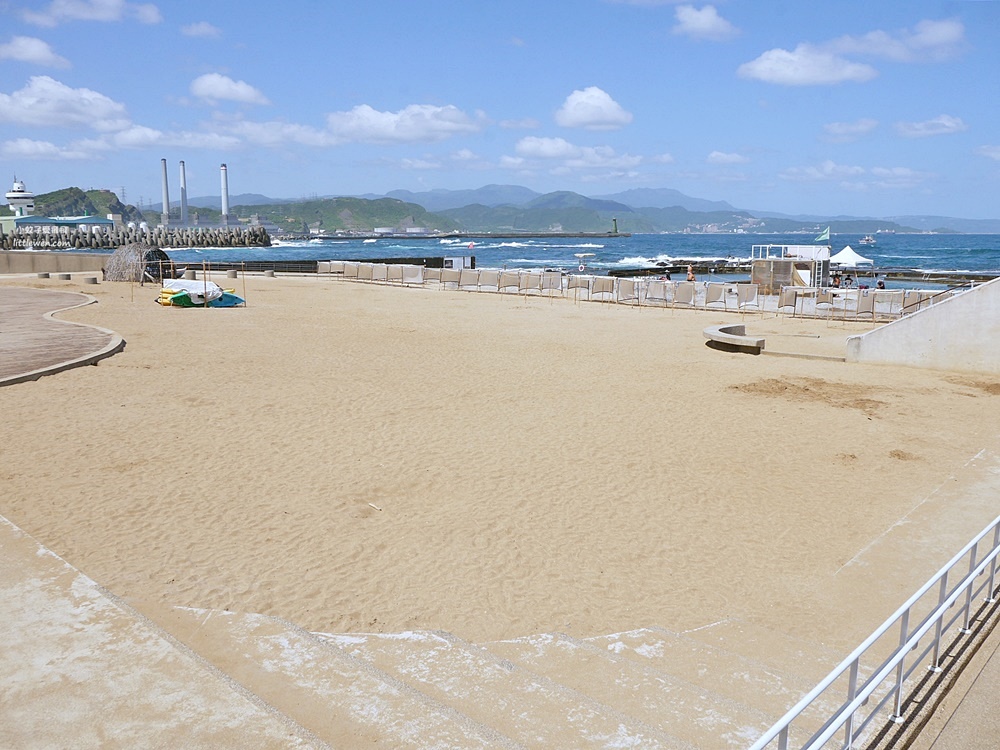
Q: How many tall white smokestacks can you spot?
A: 3